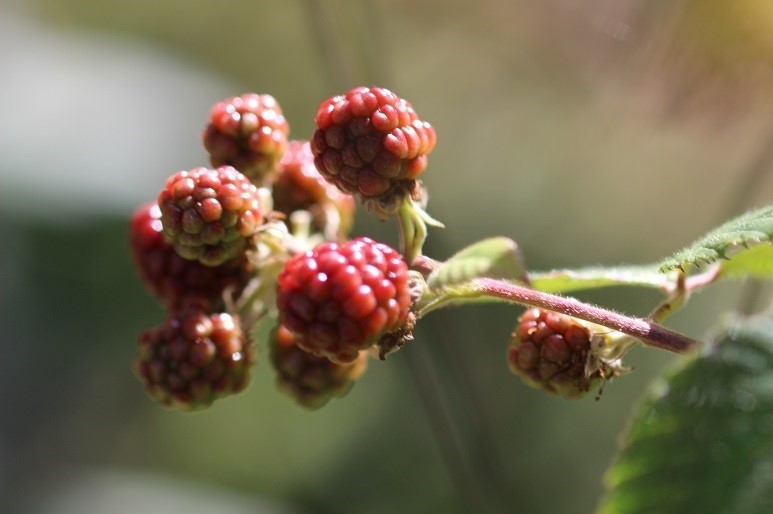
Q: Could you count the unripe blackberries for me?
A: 9